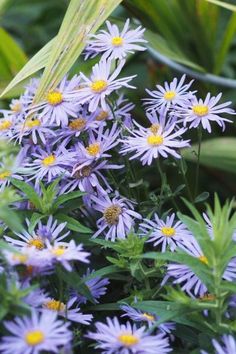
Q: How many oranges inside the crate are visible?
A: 0